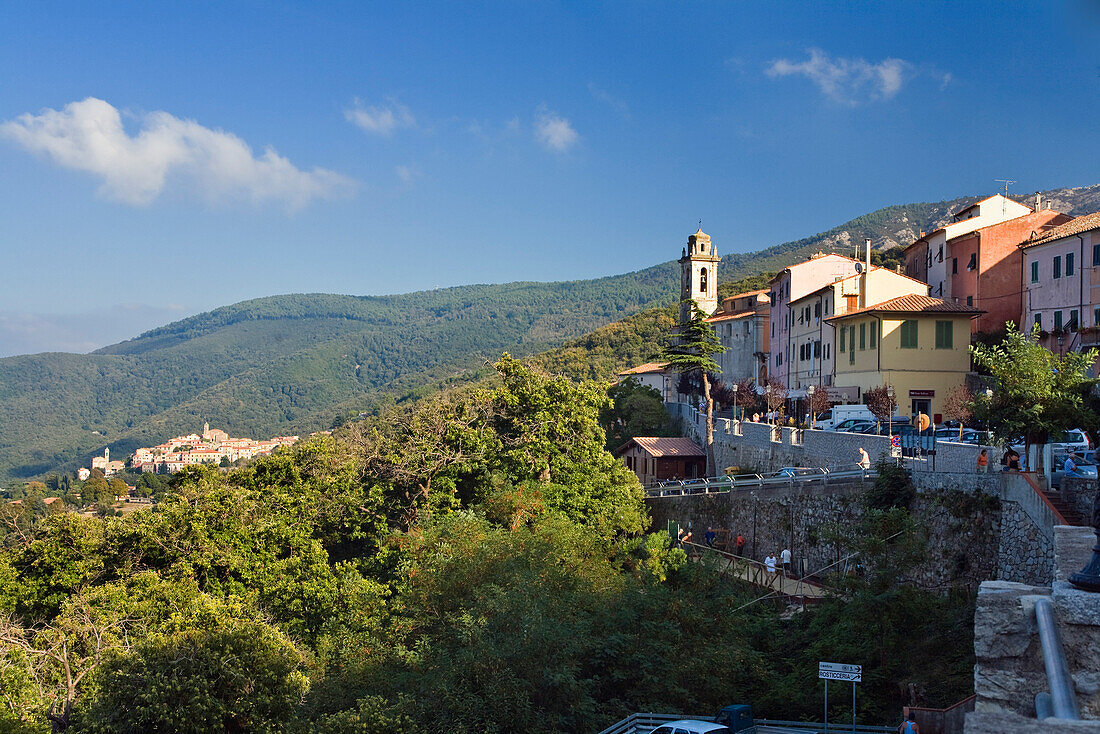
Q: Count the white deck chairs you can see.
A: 0